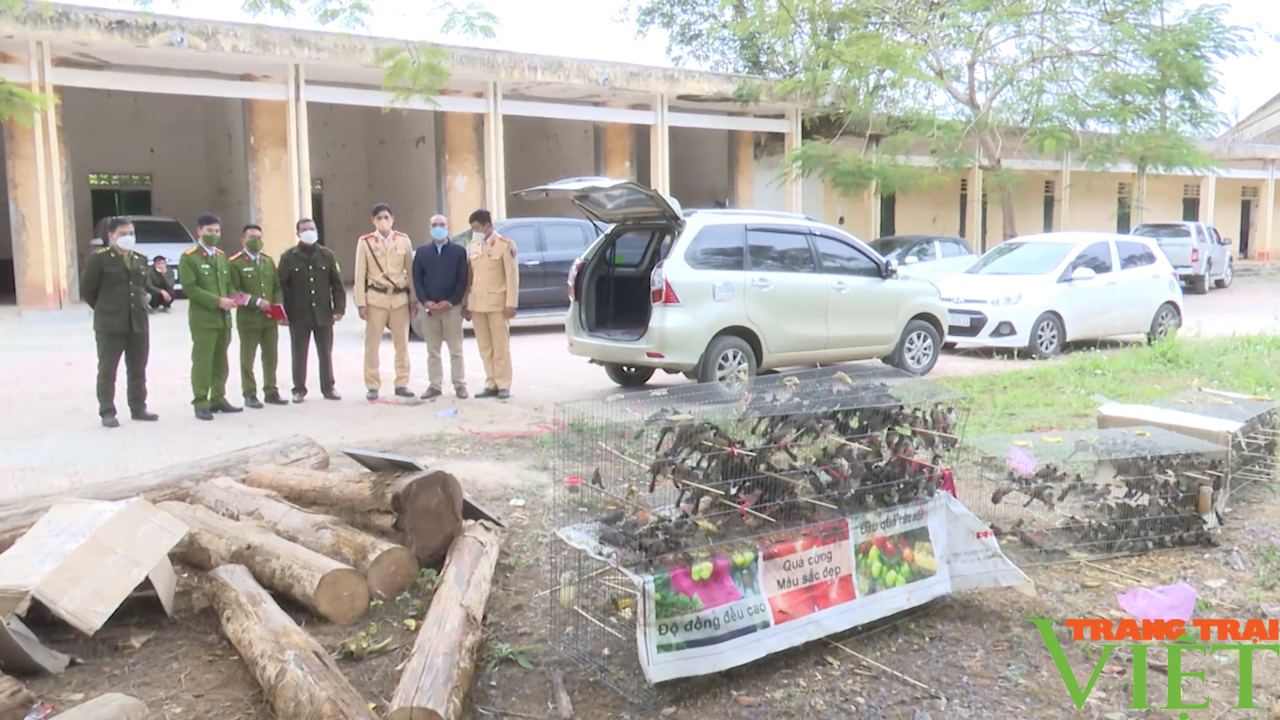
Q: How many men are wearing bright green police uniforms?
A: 2